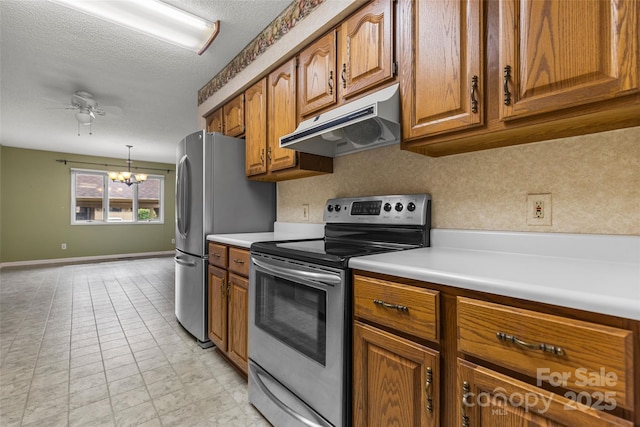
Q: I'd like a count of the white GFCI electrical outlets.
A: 1